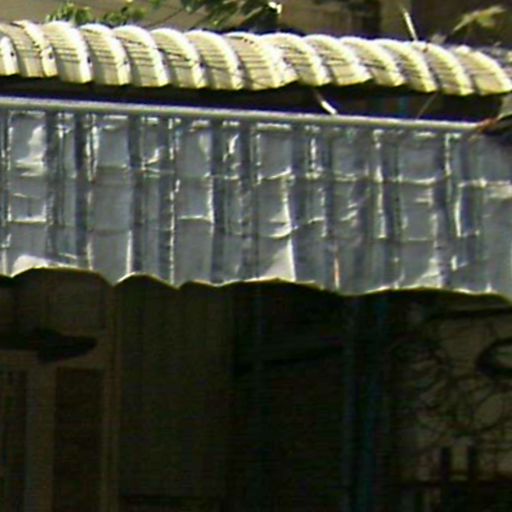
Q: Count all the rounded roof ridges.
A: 14